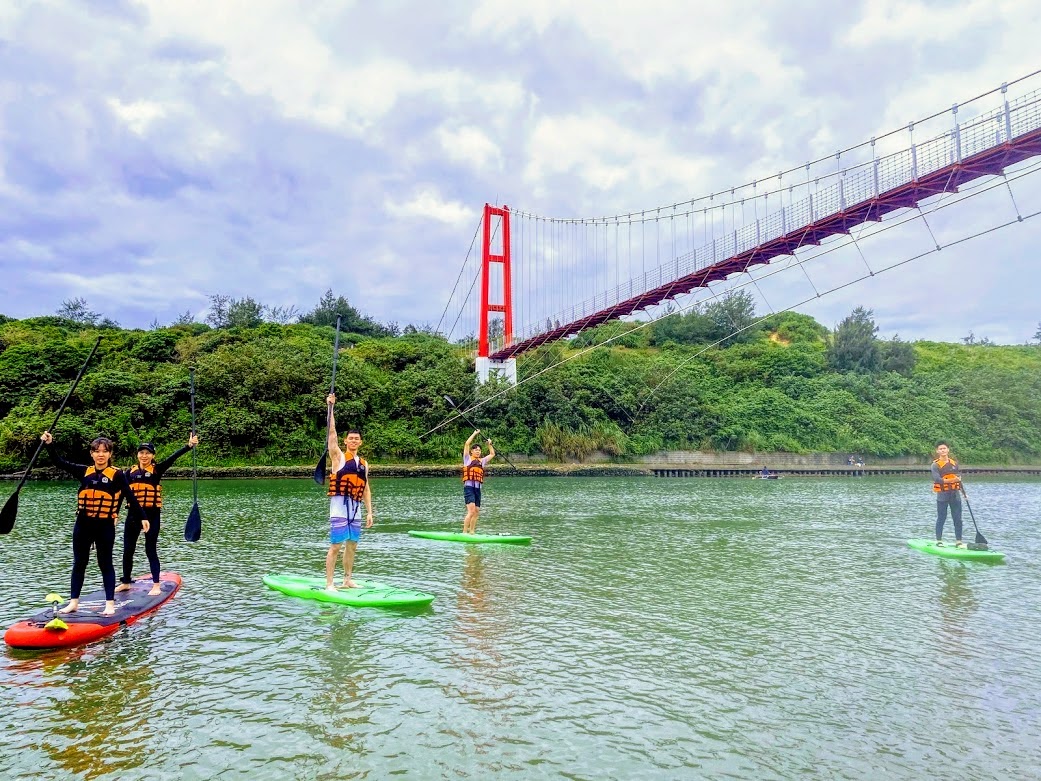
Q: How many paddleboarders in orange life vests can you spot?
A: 5